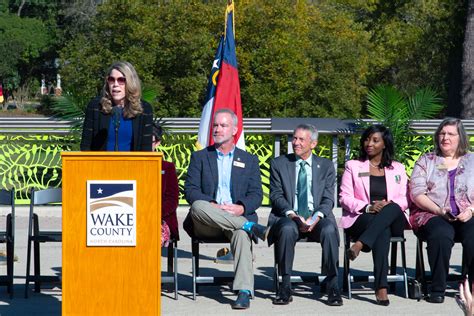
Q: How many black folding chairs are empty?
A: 2